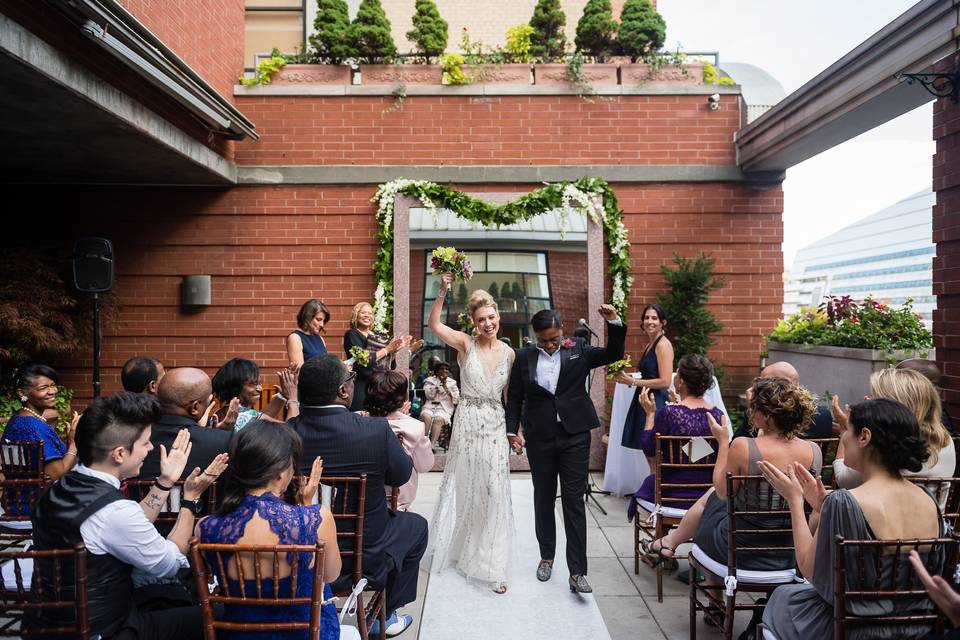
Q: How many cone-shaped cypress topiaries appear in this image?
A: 6